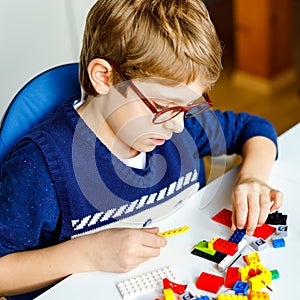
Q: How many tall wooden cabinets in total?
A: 1